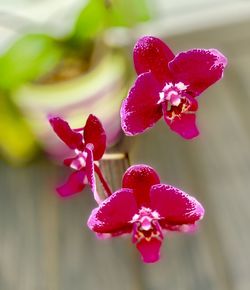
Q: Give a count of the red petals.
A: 12